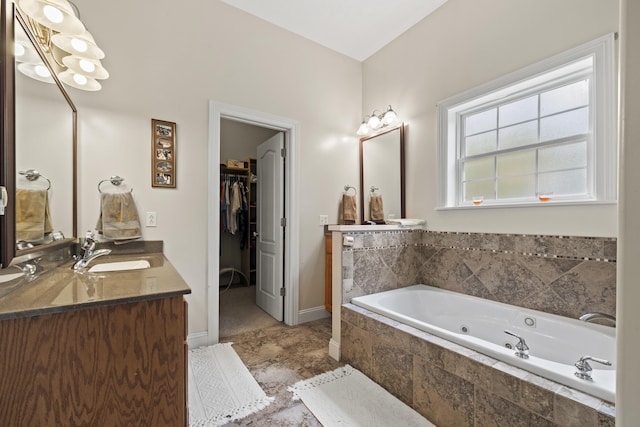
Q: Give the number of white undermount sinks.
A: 1